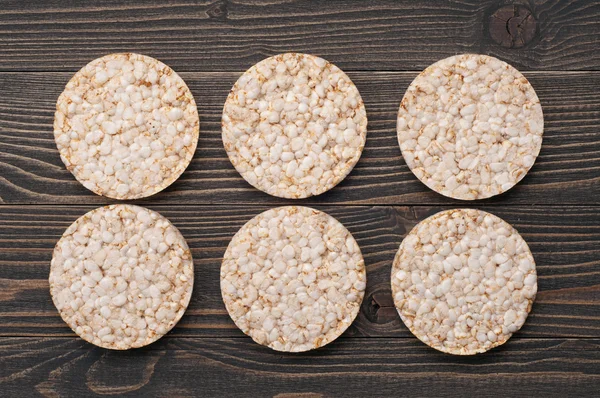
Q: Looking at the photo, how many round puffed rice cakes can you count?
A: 6